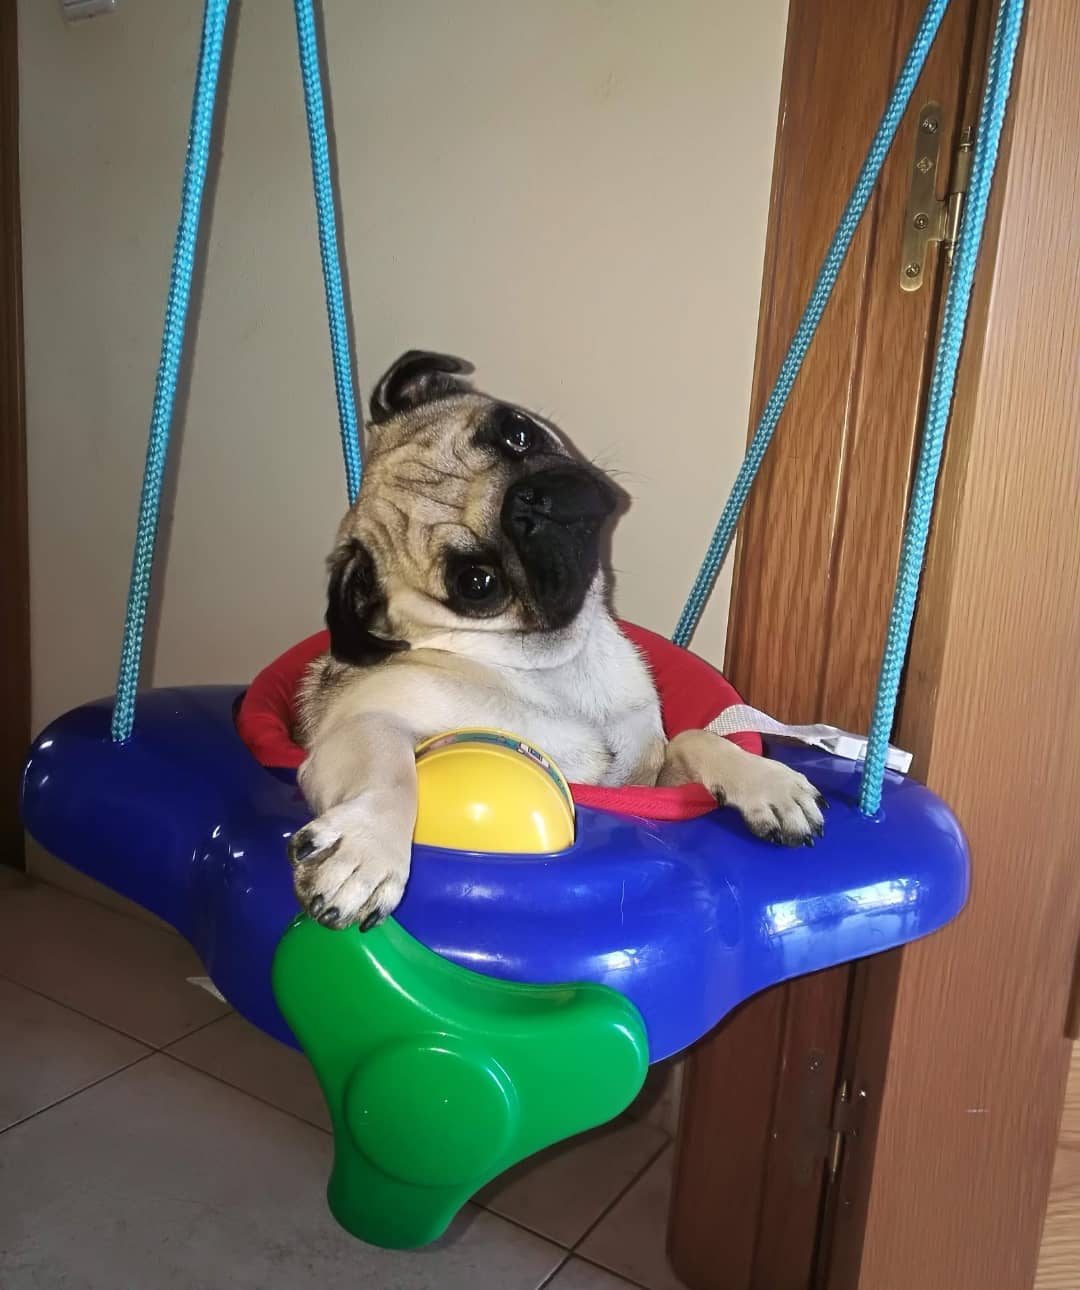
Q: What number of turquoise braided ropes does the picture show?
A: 4